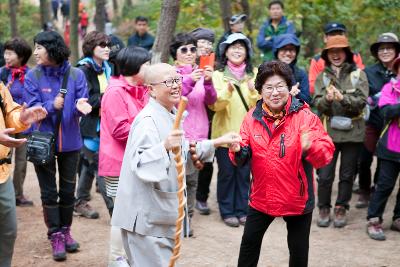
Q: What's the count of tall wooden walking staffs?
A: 1